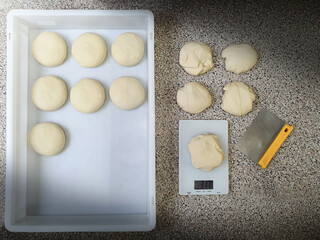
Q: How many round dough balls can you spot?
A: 7